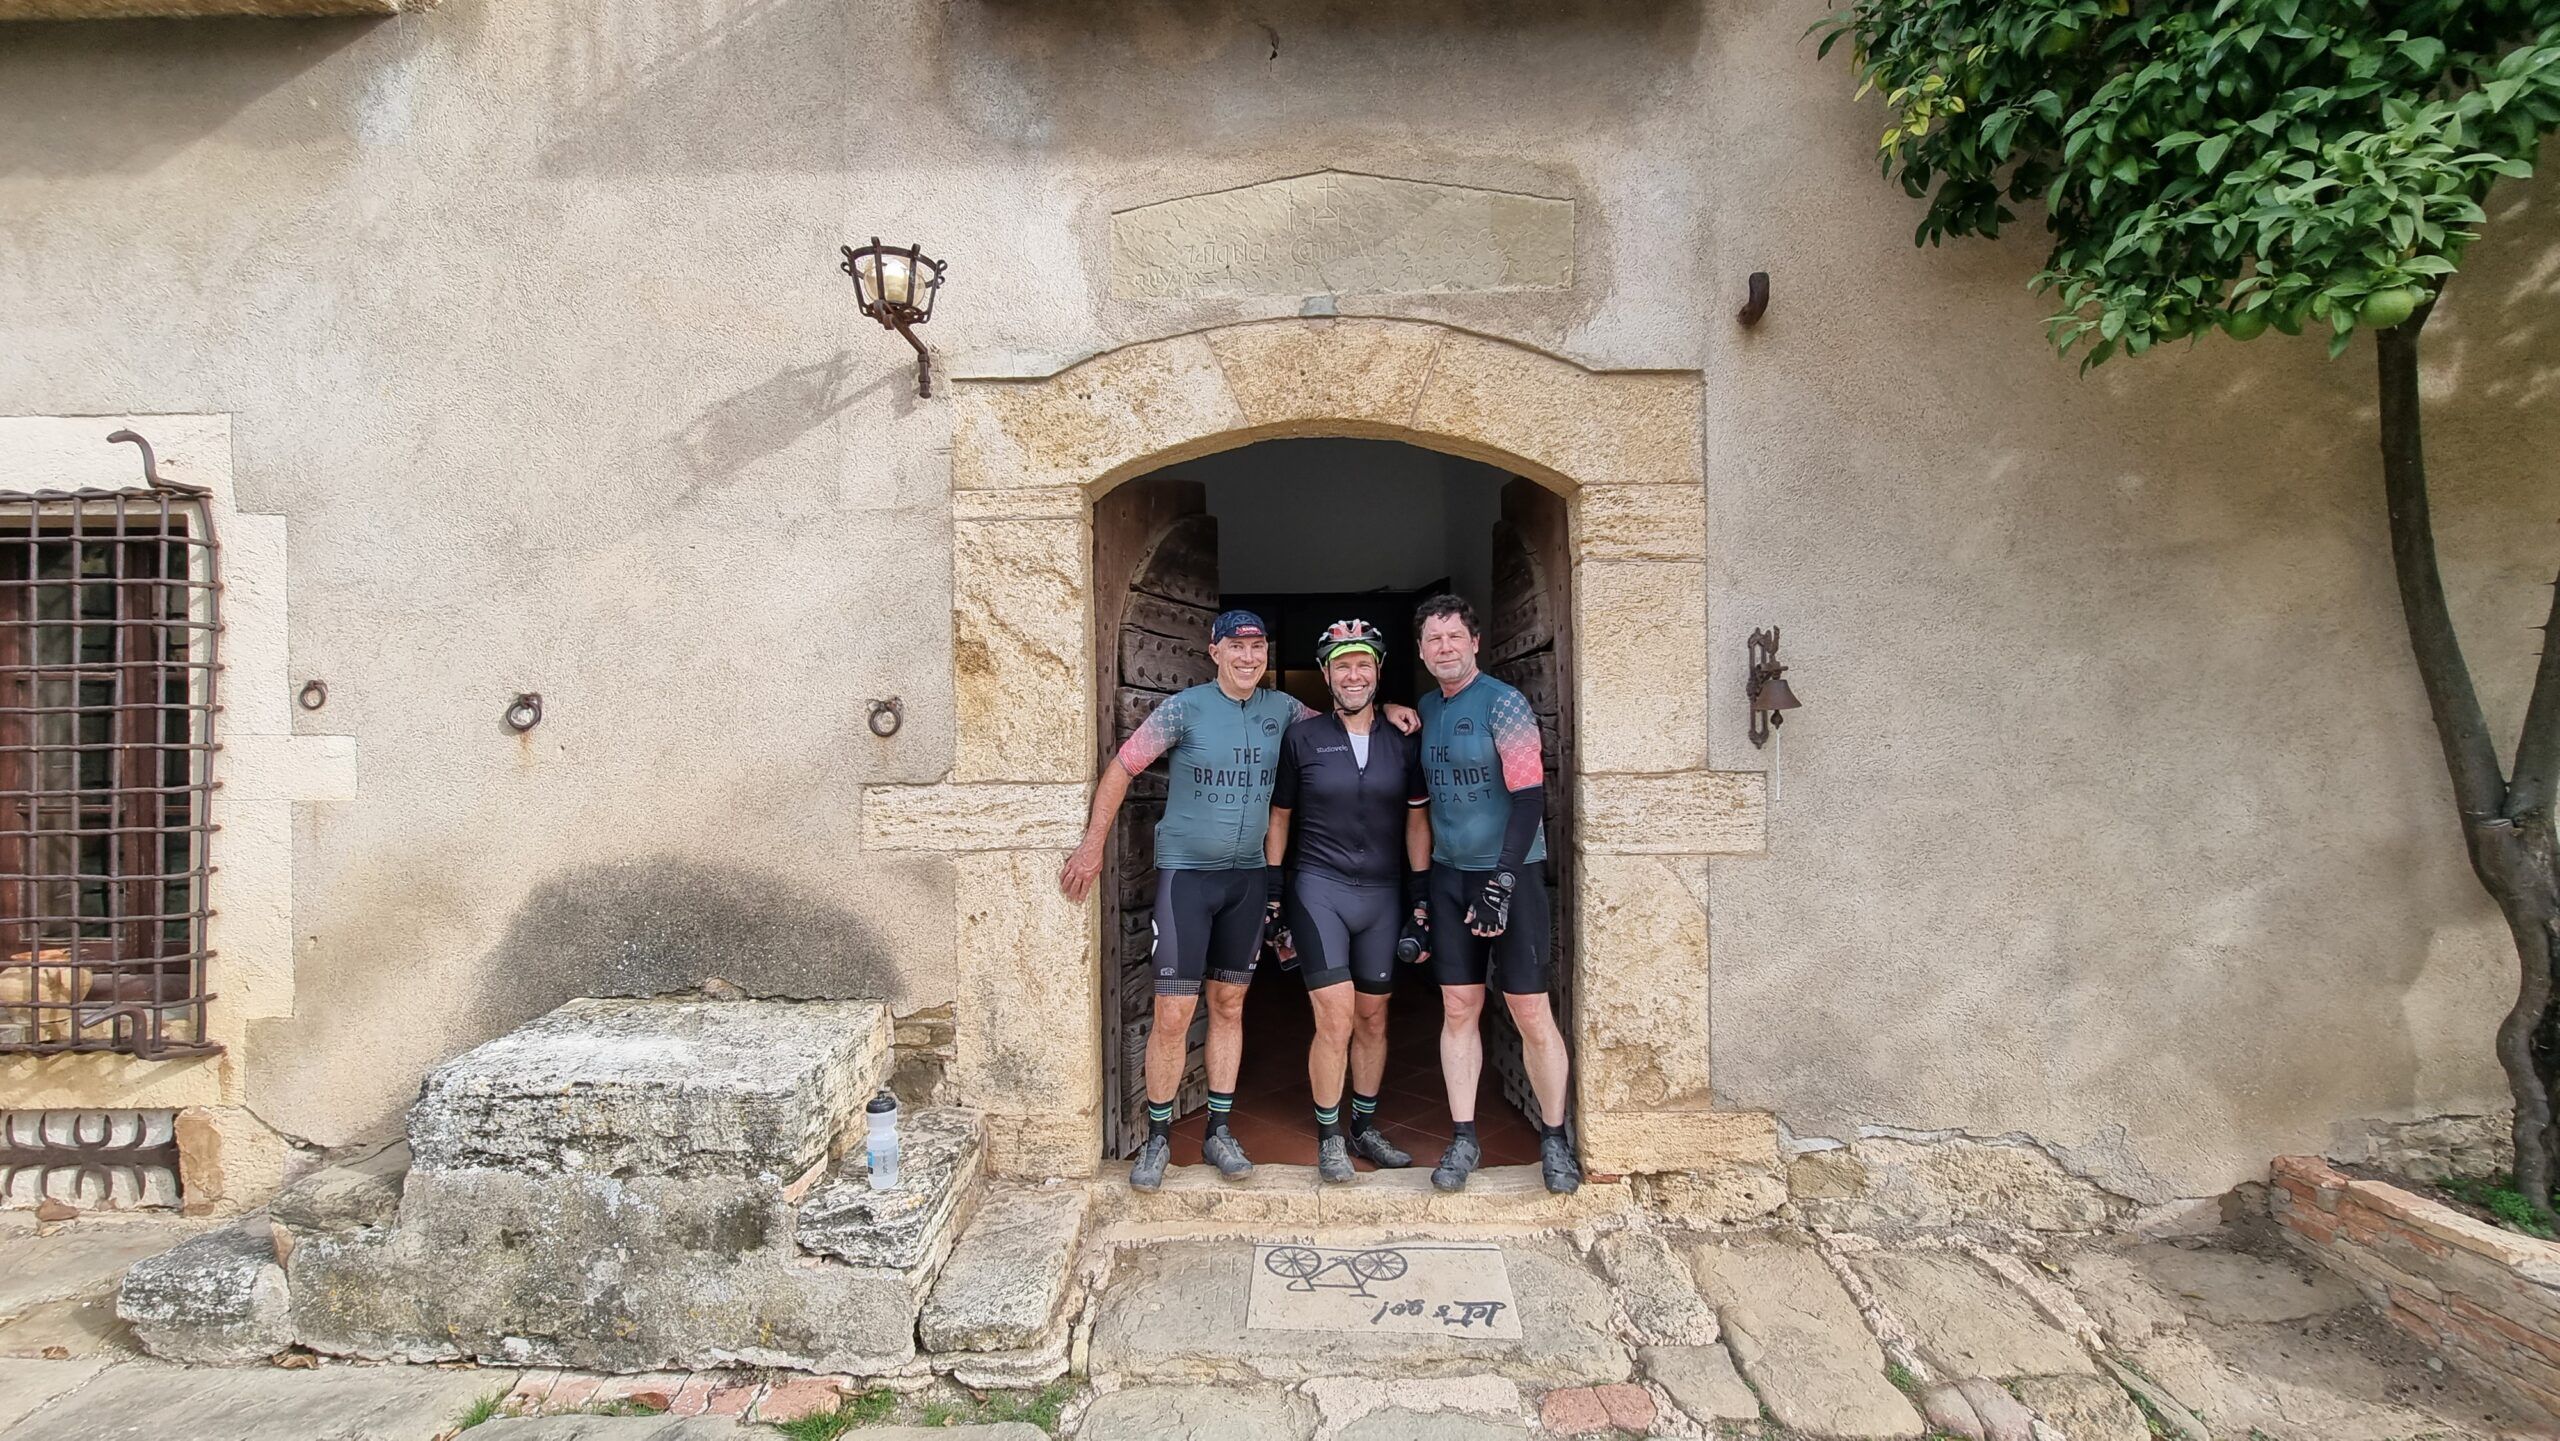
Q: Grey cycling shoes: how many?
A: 6